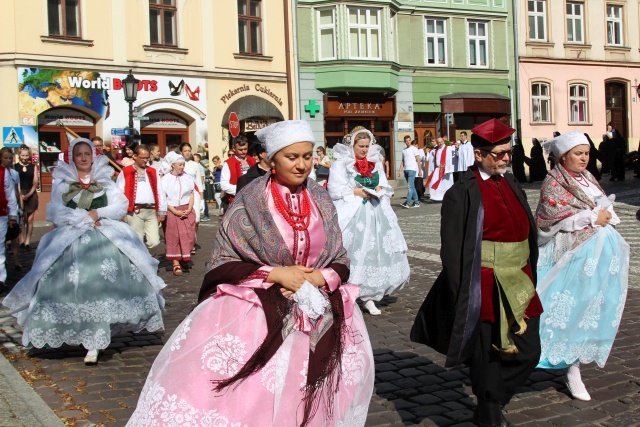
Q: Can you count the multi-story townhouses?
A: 3